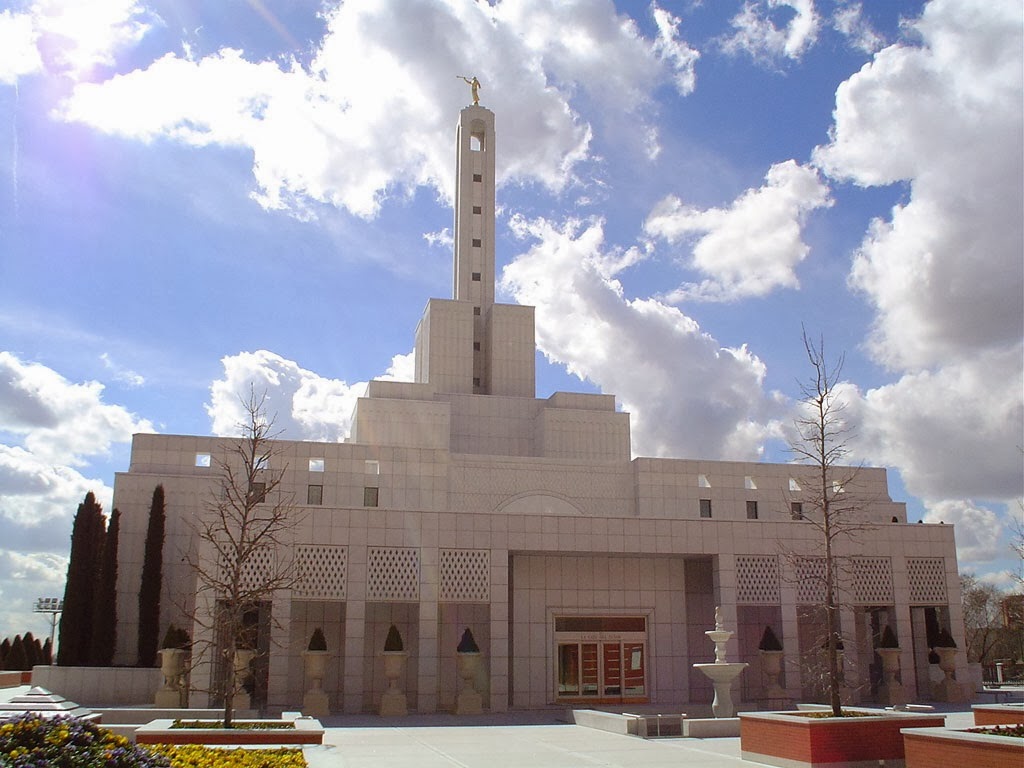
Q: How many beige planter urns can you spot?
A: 9